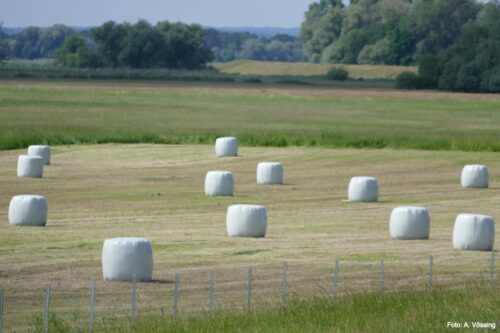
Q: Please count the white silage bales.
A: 12